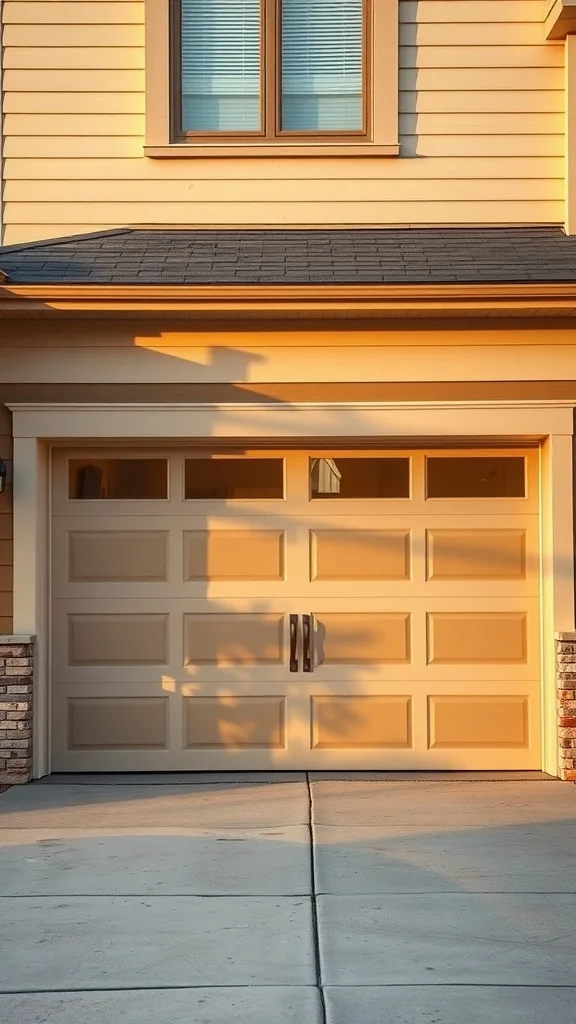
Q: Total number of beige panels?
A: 12